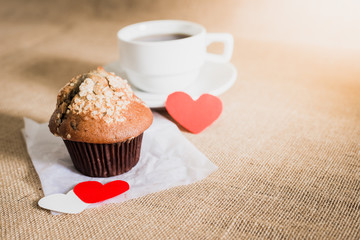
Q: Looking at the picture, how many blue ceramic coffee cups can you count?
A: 0